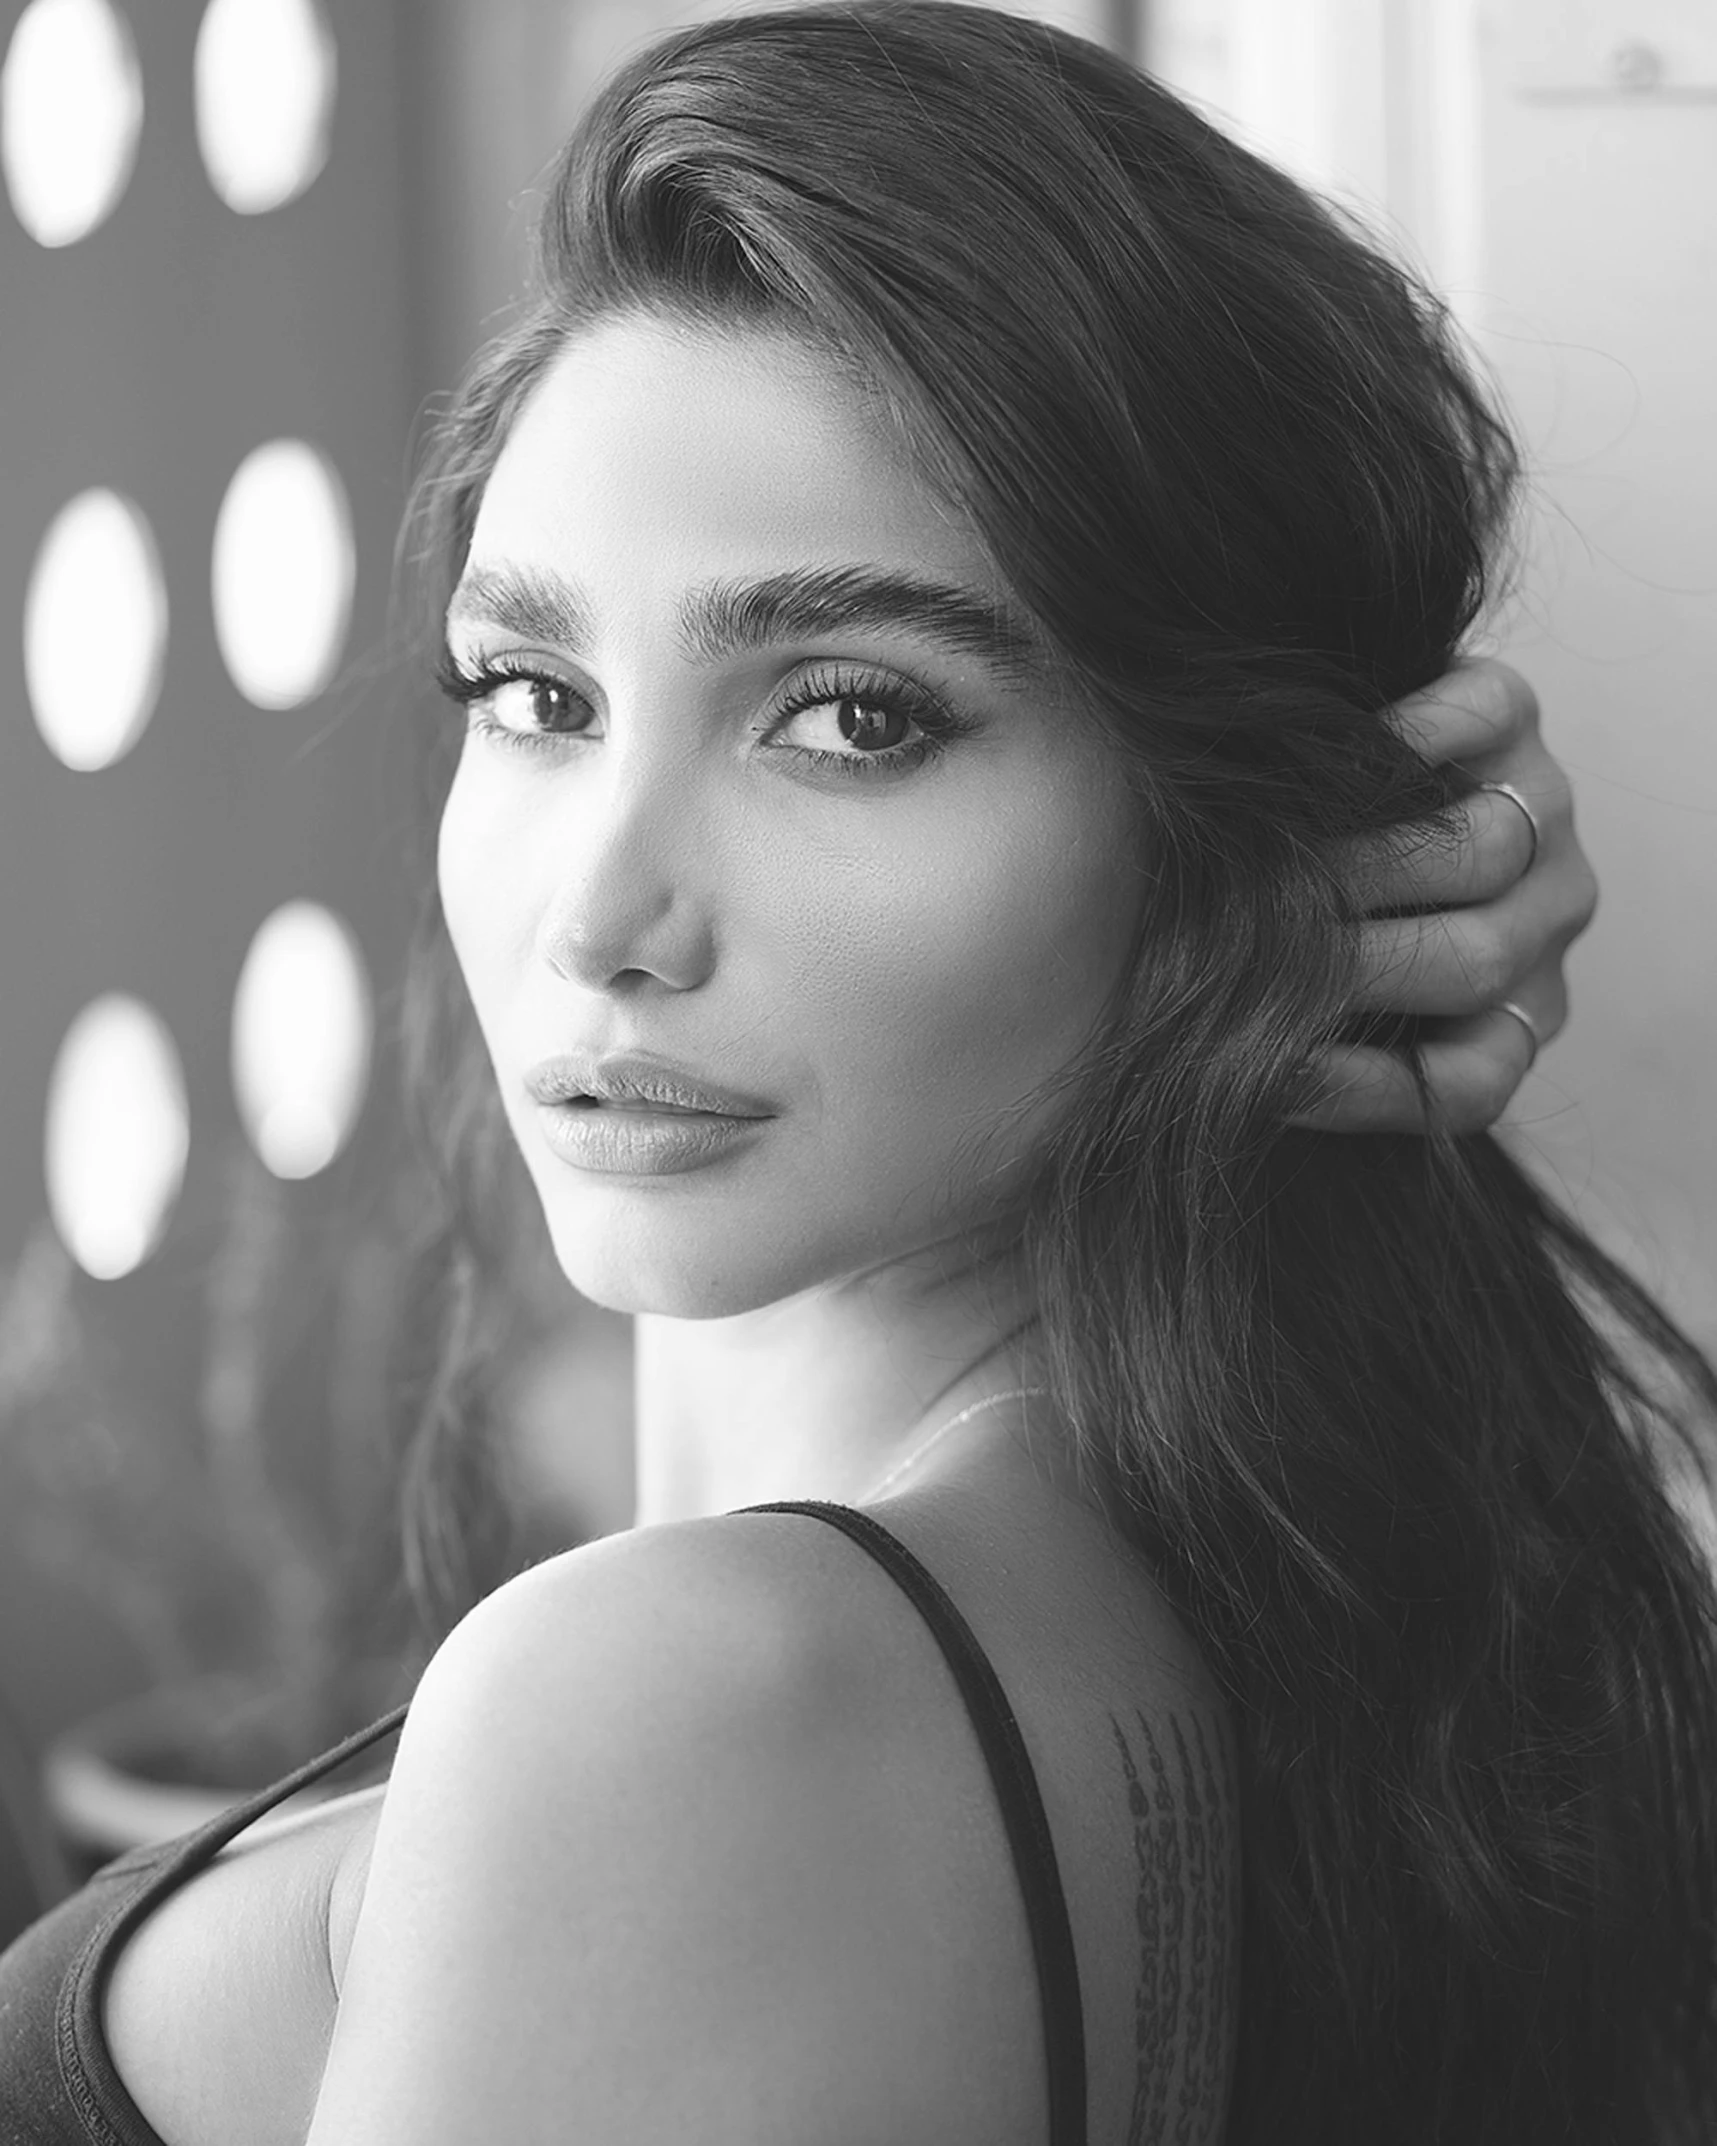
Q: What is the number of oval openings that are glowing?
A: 6